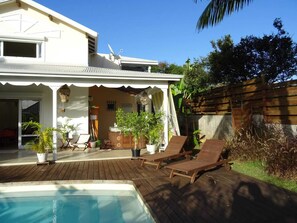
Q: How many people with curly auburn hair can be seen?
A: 0